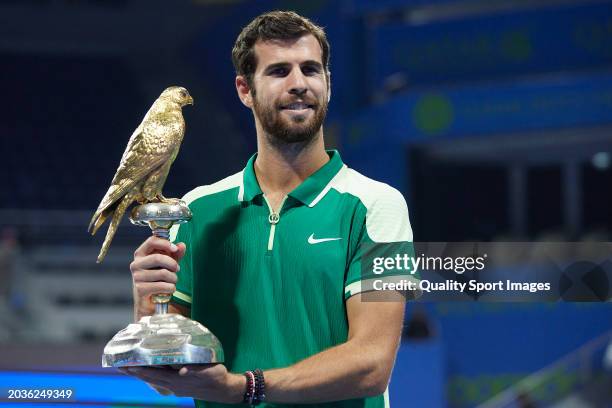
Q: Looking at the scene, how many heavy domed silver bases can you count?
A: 1